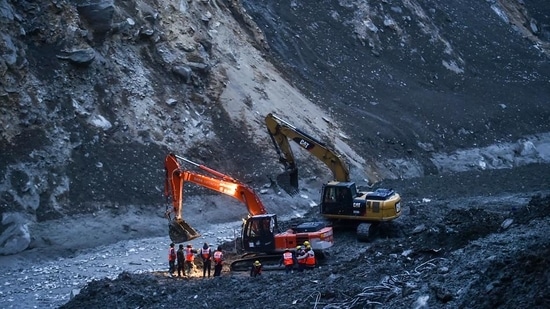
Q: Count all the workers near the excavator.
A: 10